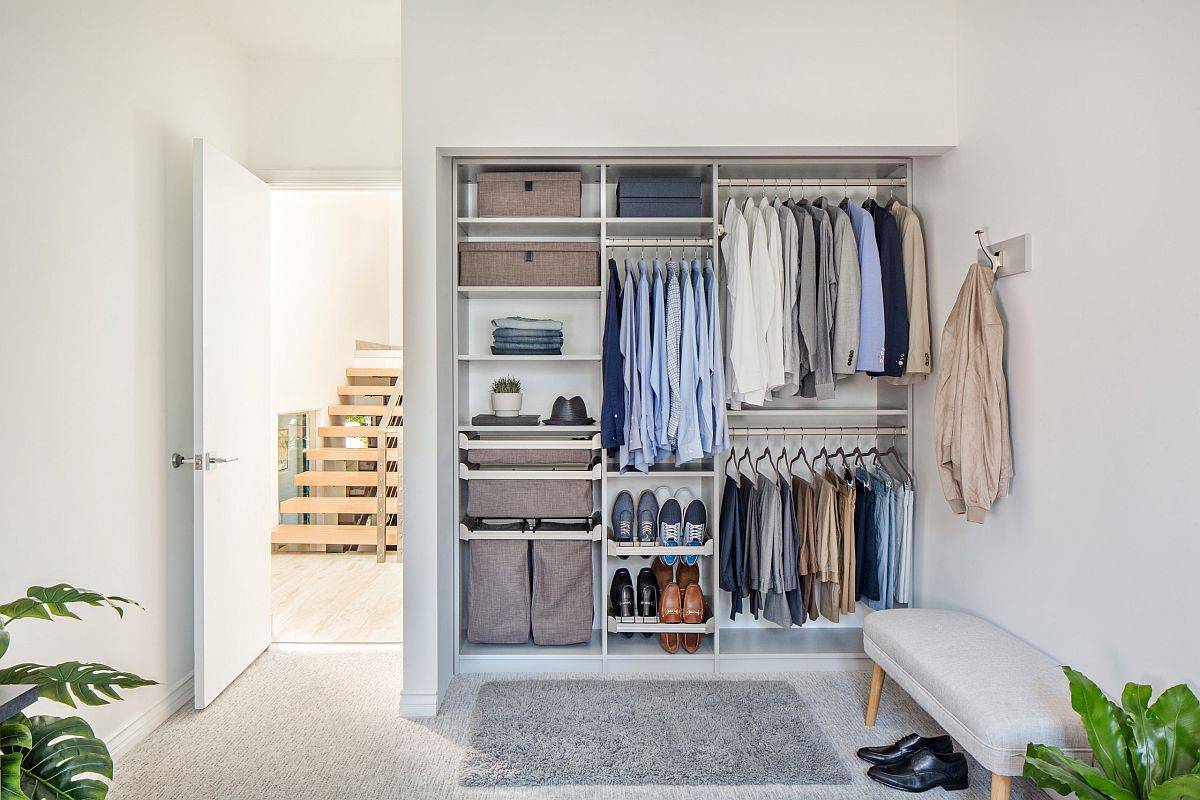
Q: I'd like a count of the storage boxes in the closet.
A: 4